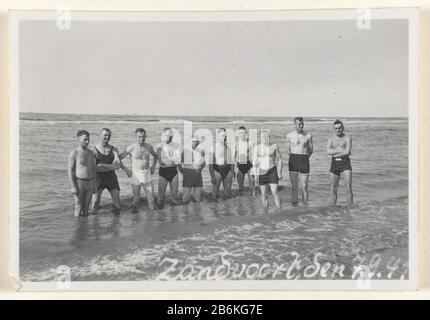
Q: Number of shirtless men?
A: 9